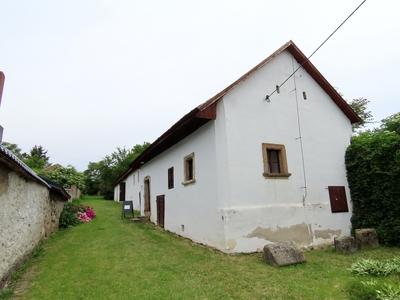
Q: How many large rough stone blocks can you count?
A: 3